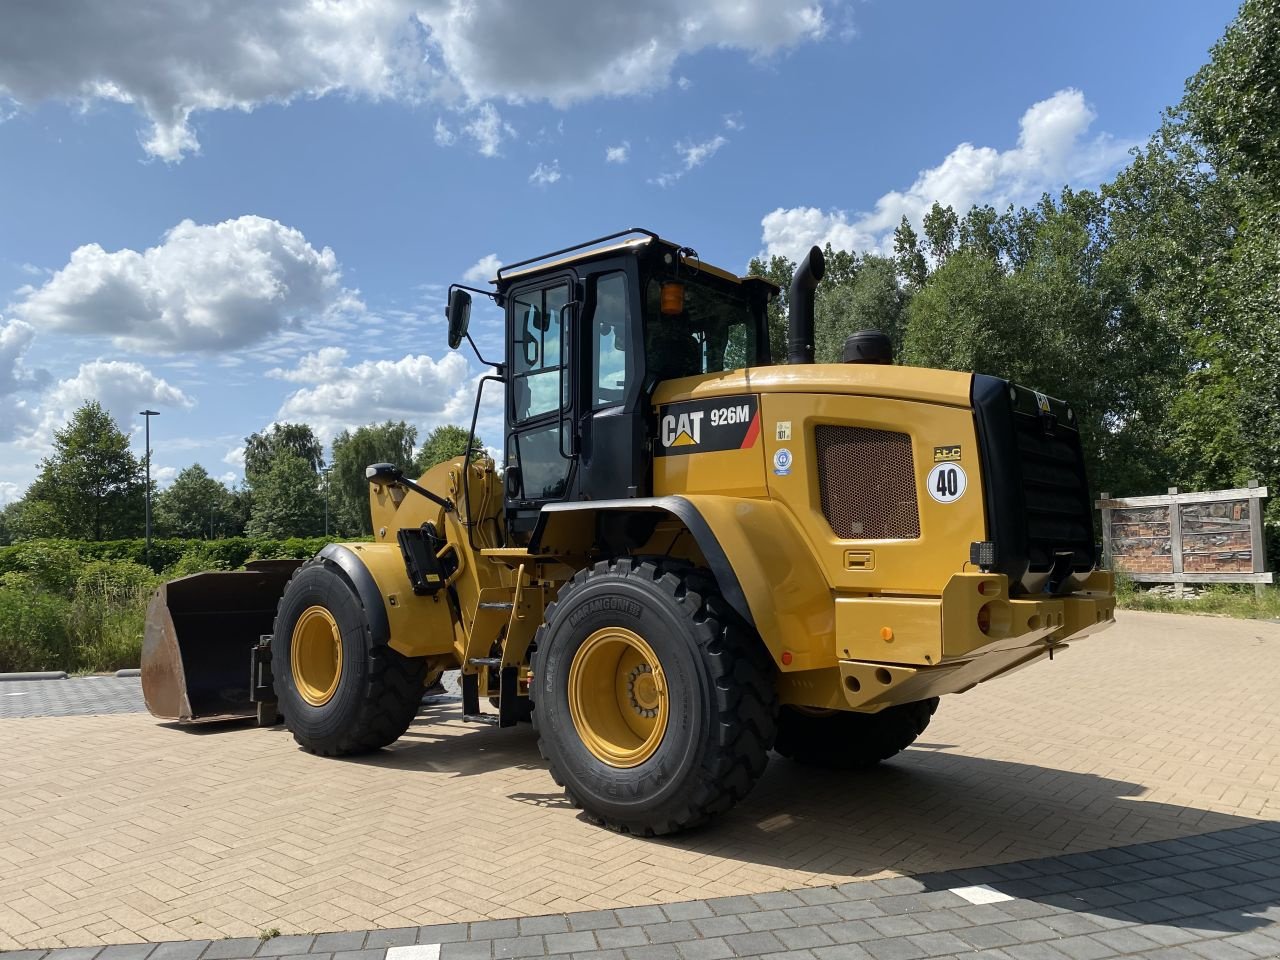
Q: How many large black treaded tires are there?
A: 3